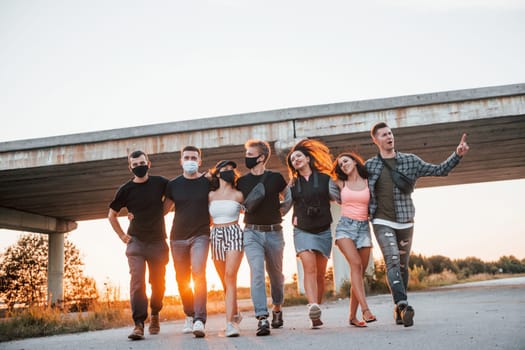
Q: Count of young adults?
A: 7